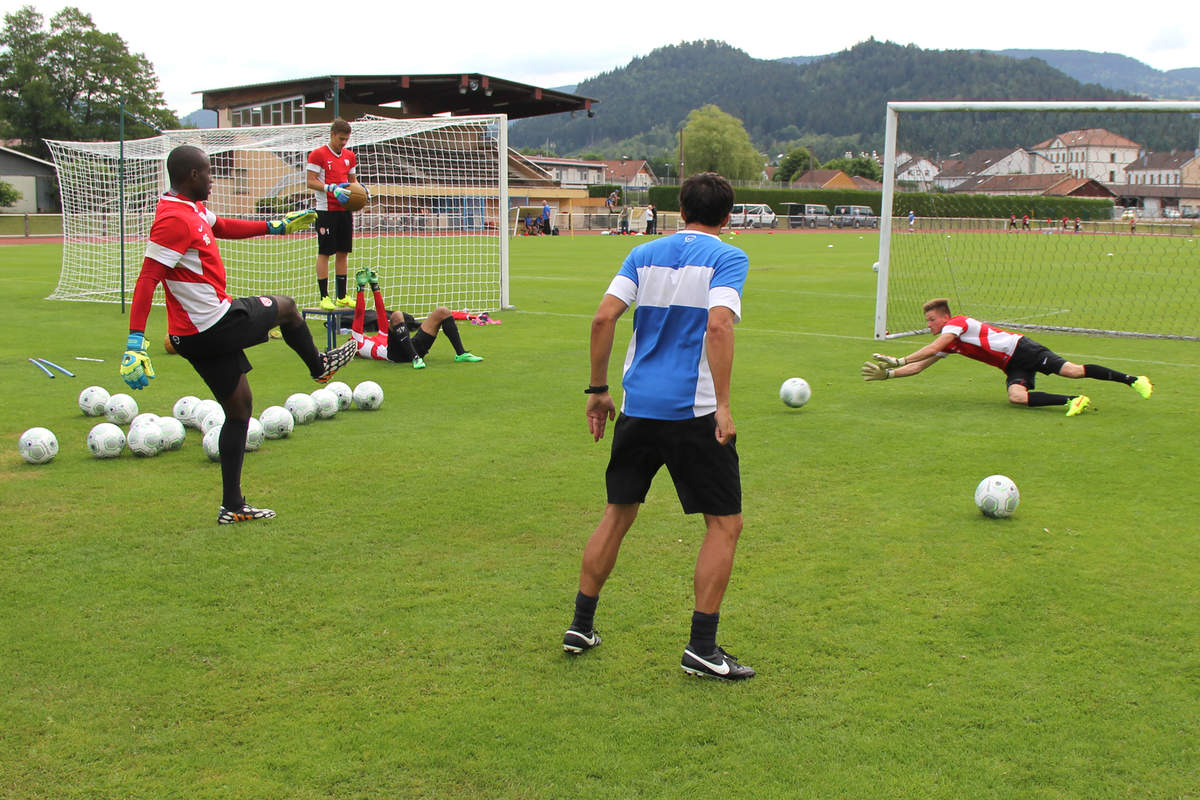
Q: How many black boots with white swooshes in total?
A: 2